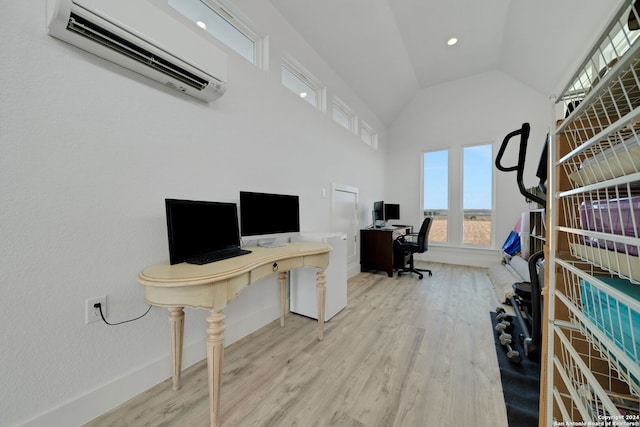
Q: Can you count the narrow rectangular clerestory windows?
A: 4